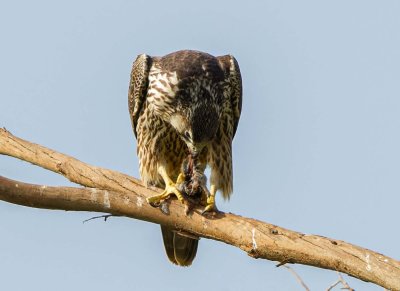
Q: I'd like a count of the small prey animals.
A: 1